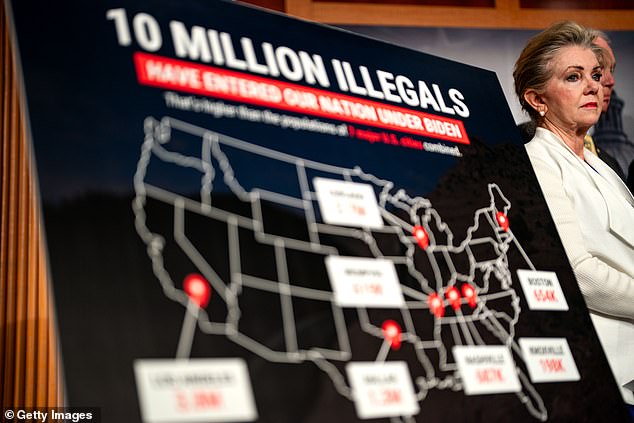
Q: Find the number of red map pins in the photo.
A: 7